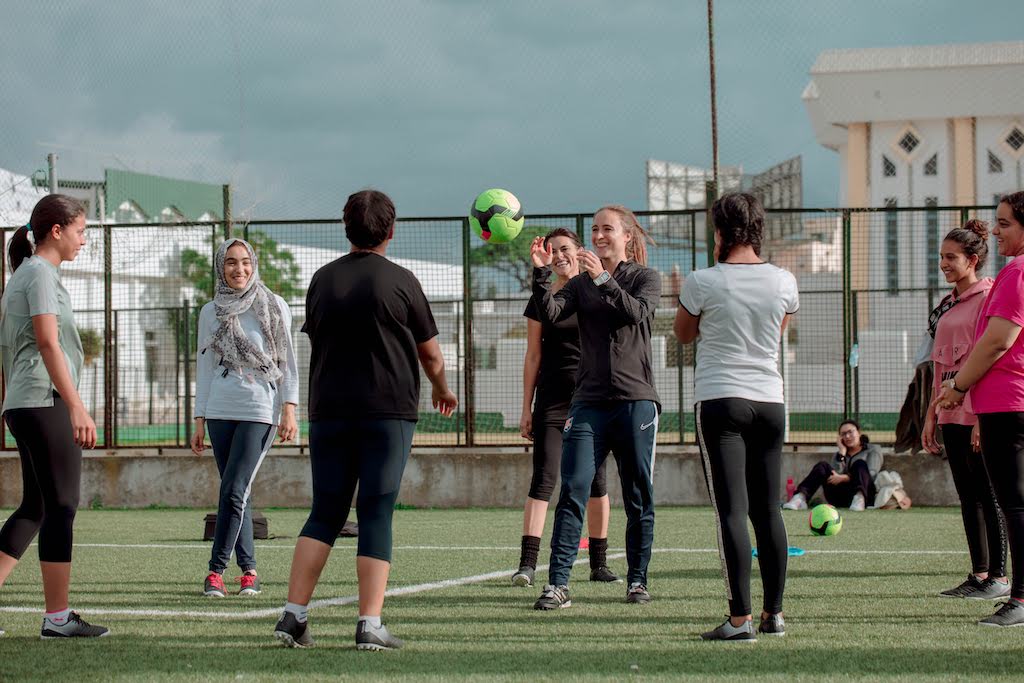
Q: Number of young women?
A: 9